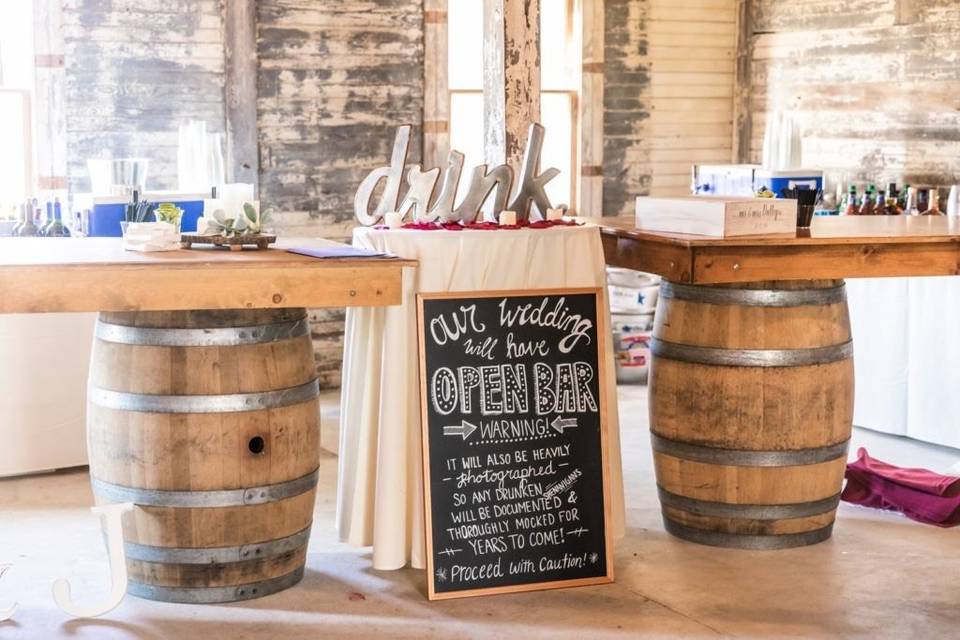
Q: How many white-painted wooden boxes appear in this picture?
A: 1